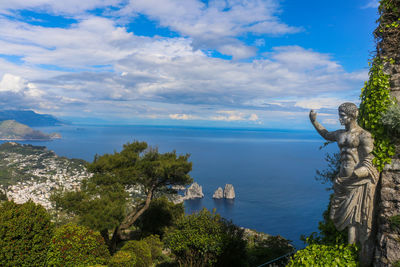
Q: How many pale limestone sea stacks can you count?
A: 3